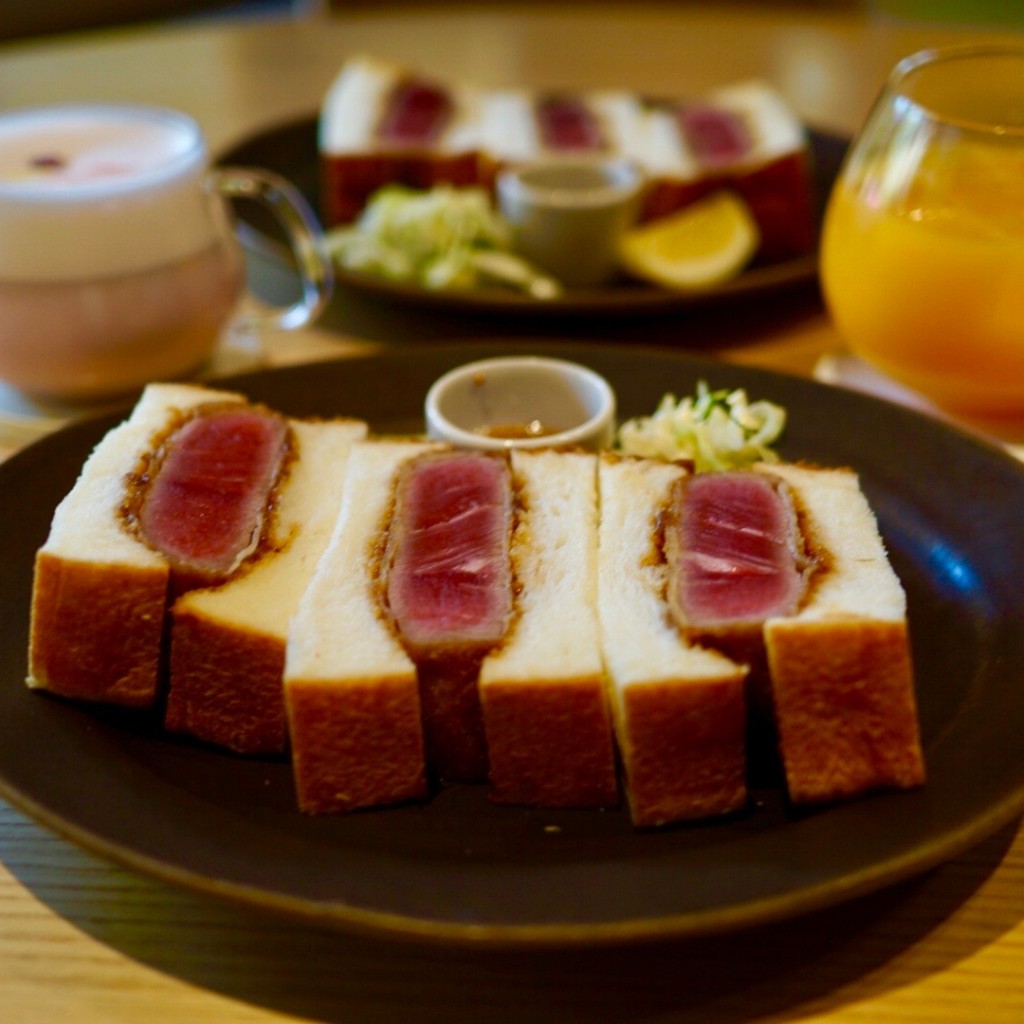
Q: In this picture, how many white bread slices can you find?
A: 12